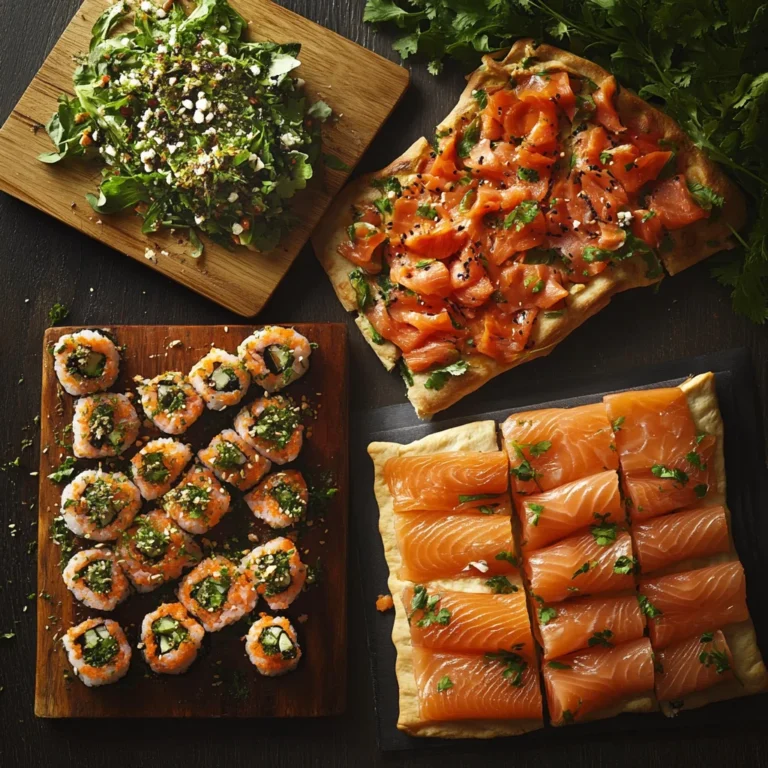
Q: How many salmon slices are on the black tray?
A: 14